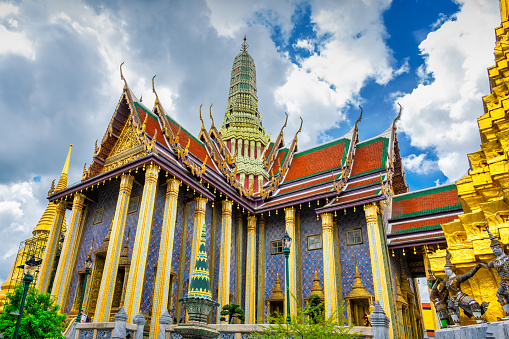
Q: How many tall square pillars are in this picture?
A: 11